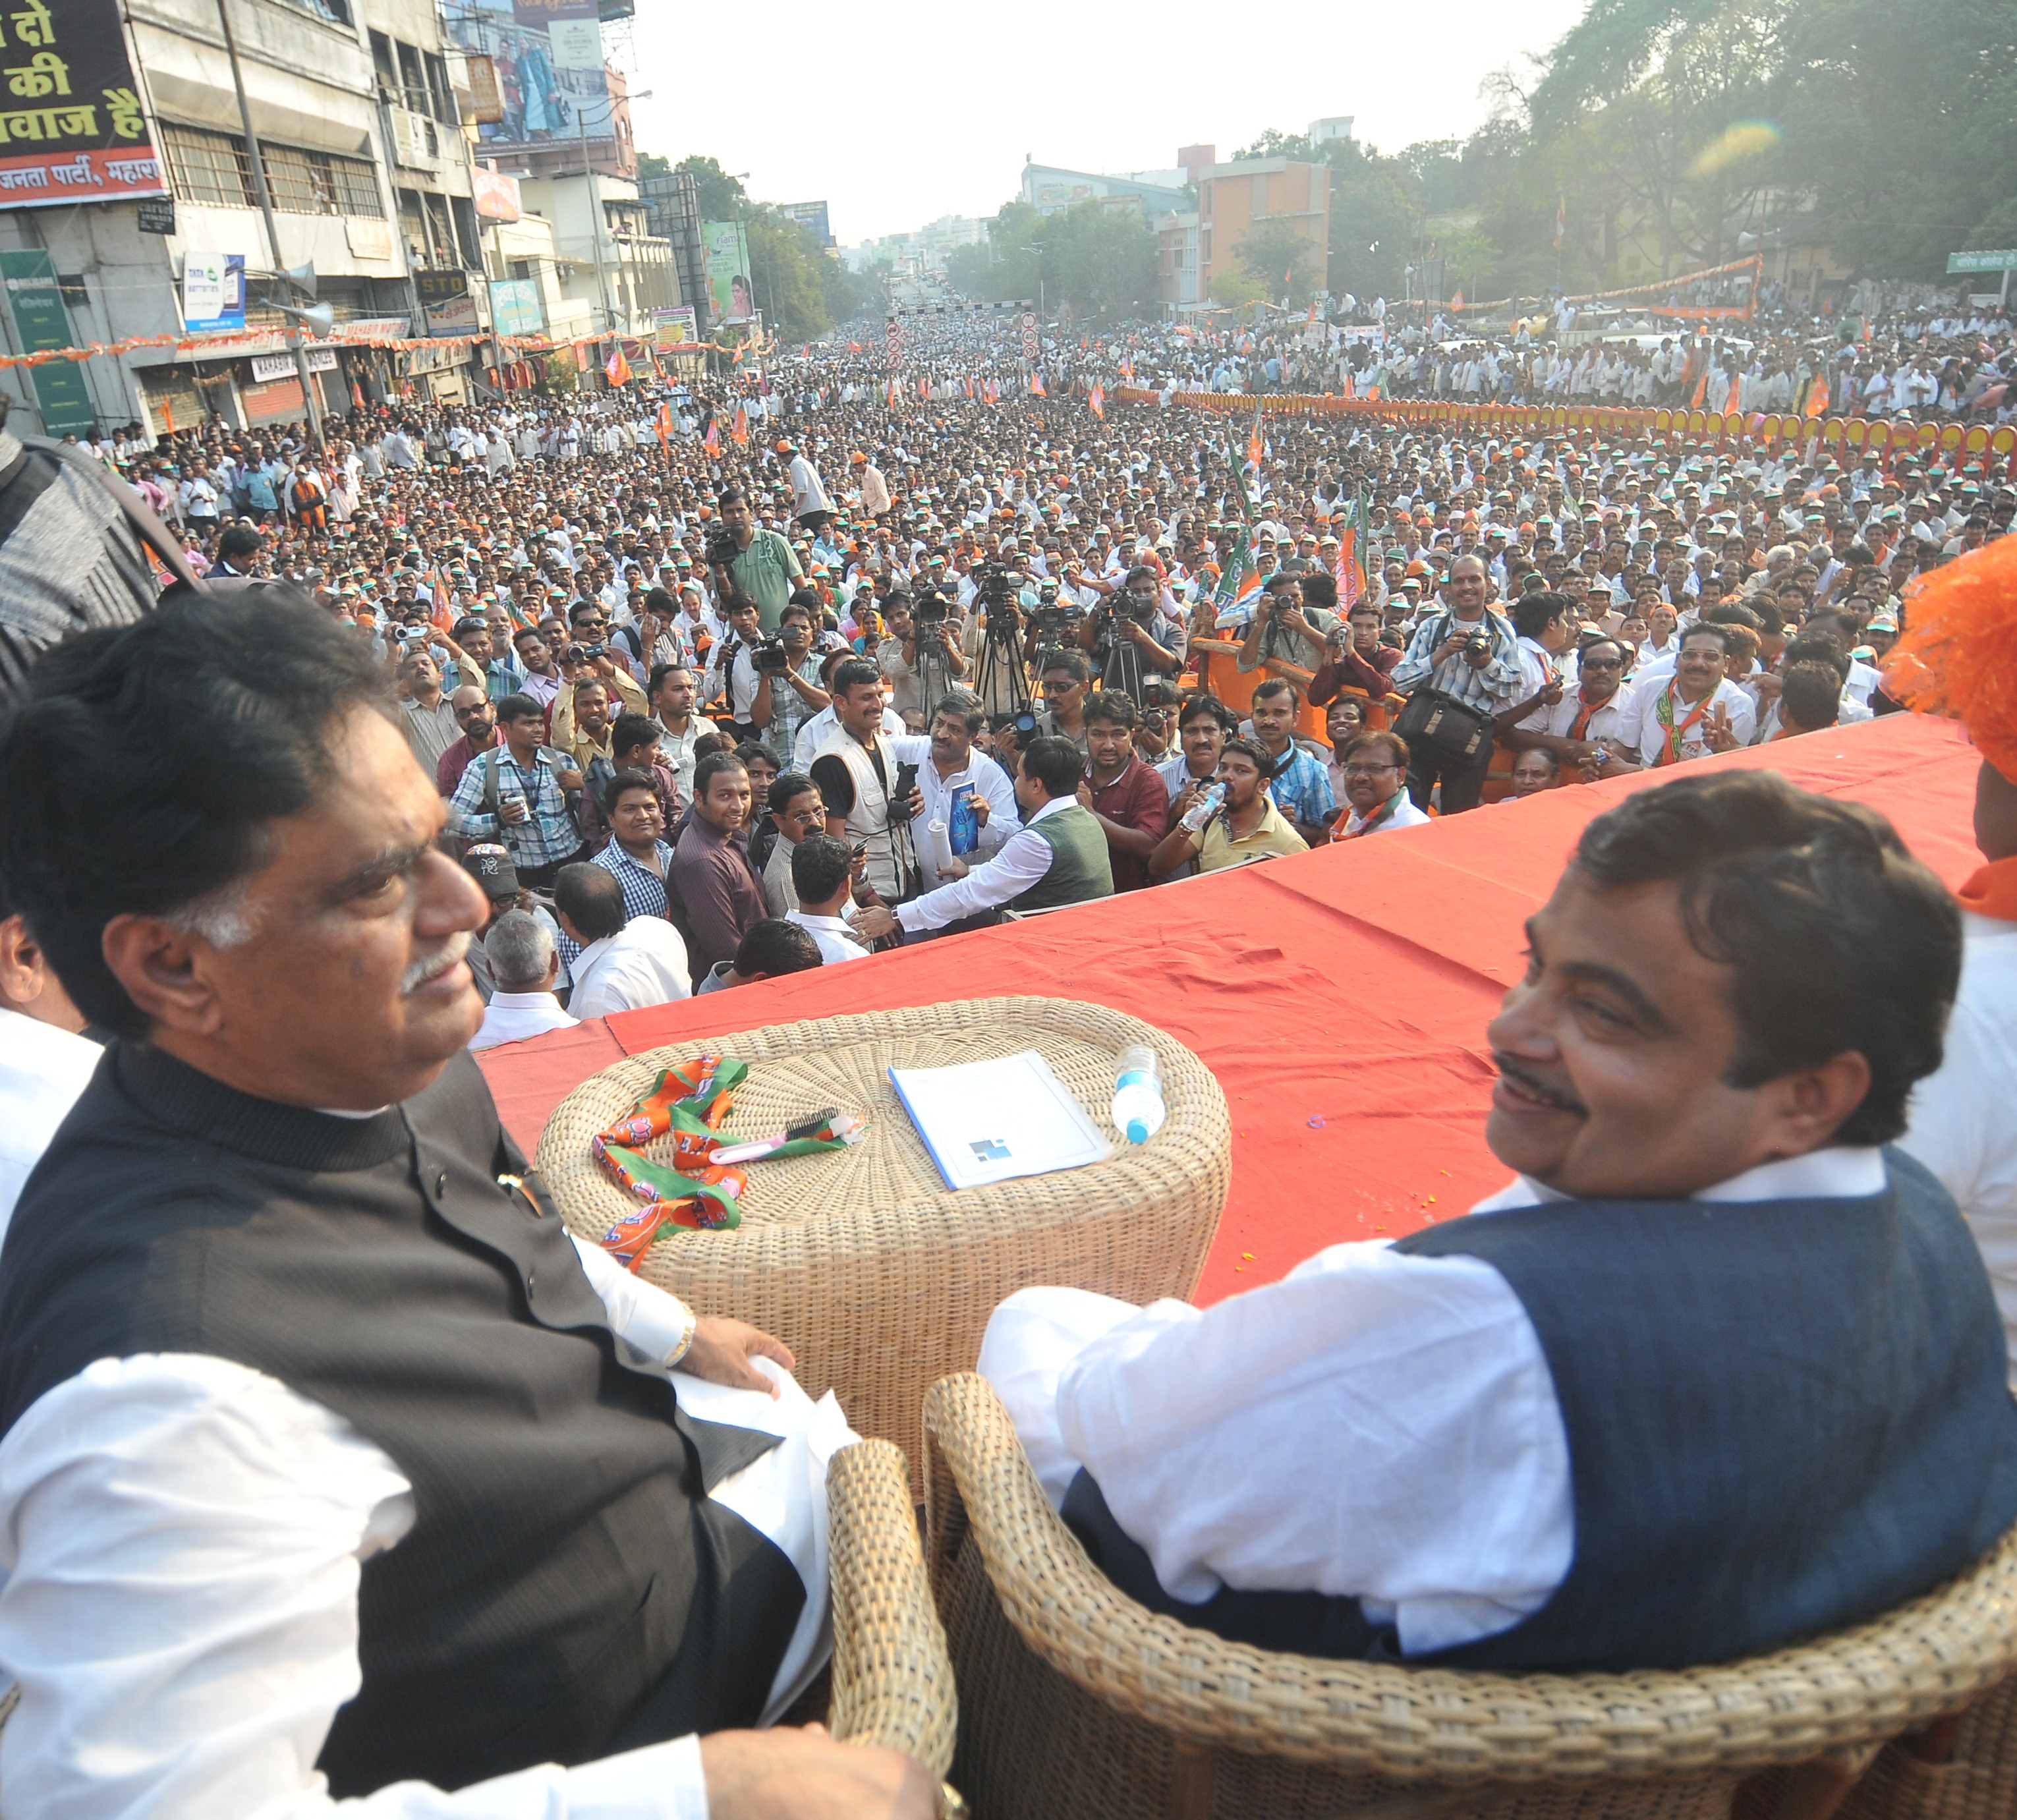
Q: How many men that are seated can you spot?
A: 2